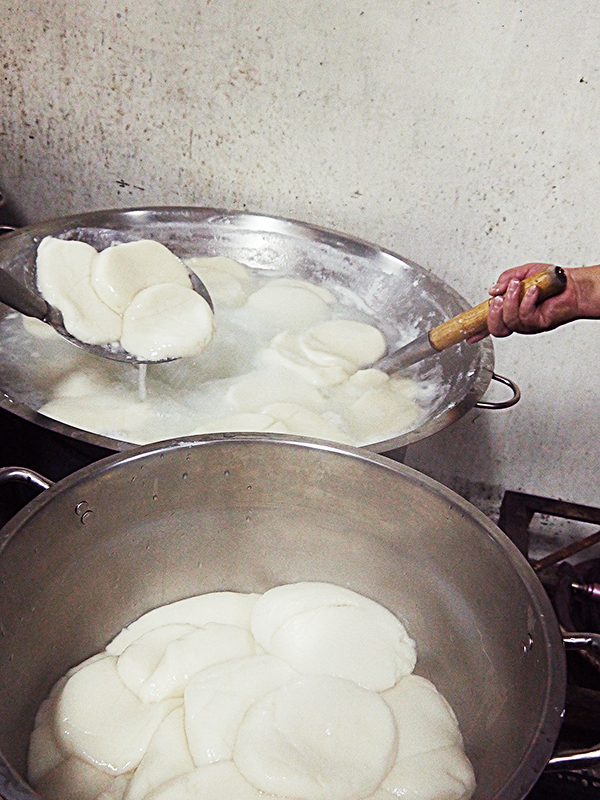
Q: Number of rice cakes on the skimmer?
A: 3